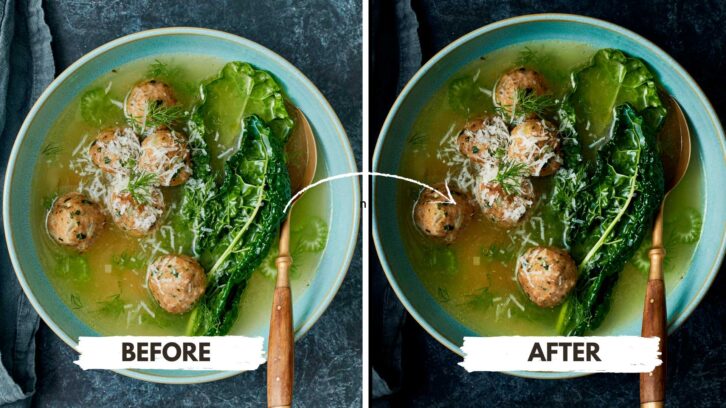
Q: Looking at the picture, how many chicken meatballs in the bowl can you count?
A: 6